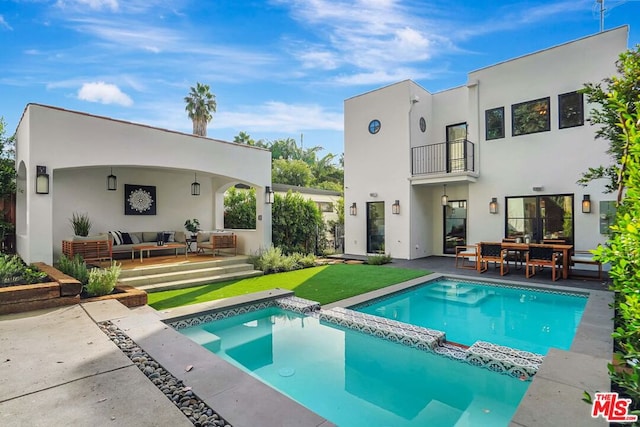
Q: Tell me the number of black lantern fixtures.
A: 9